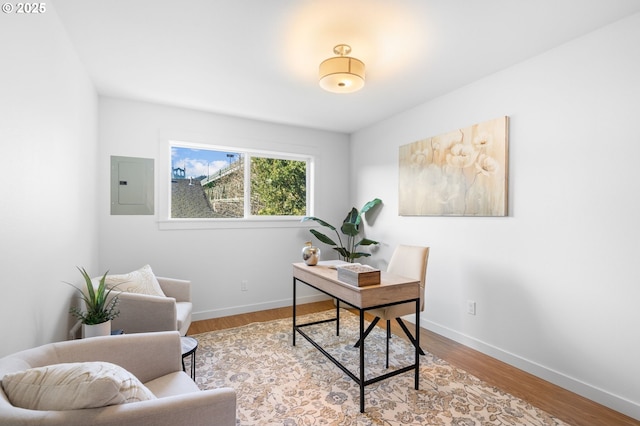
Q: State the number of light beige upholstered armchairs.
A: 2